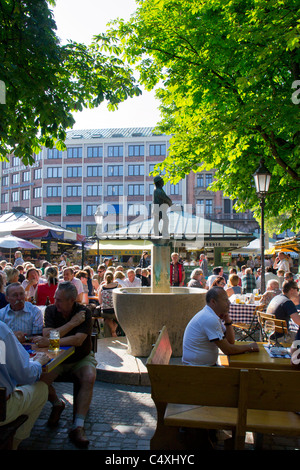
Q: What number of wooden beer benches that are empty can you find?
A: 1